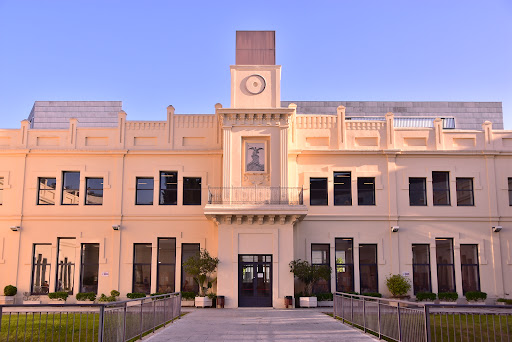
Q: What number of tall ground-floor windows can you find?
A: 12